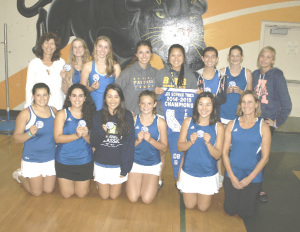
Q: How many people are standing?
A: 8